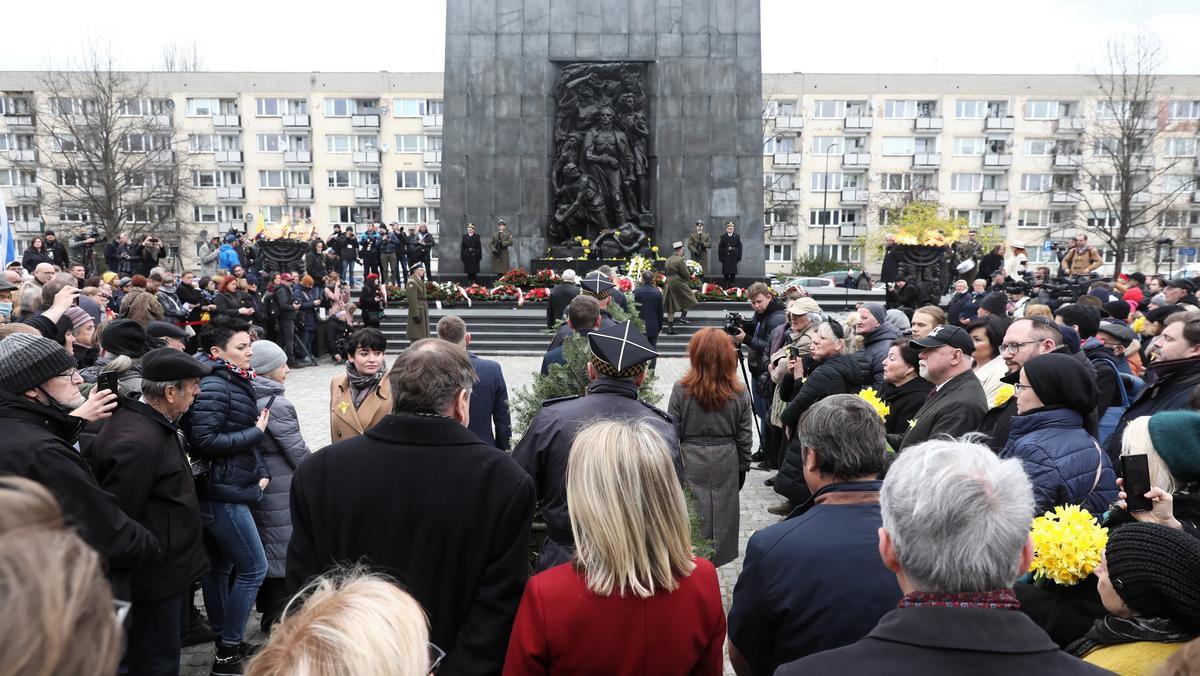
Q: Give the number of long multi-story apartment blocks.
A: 2